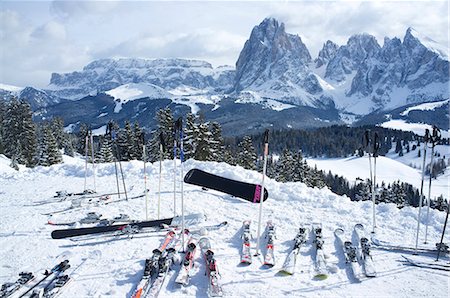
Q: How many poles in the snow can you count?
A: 14